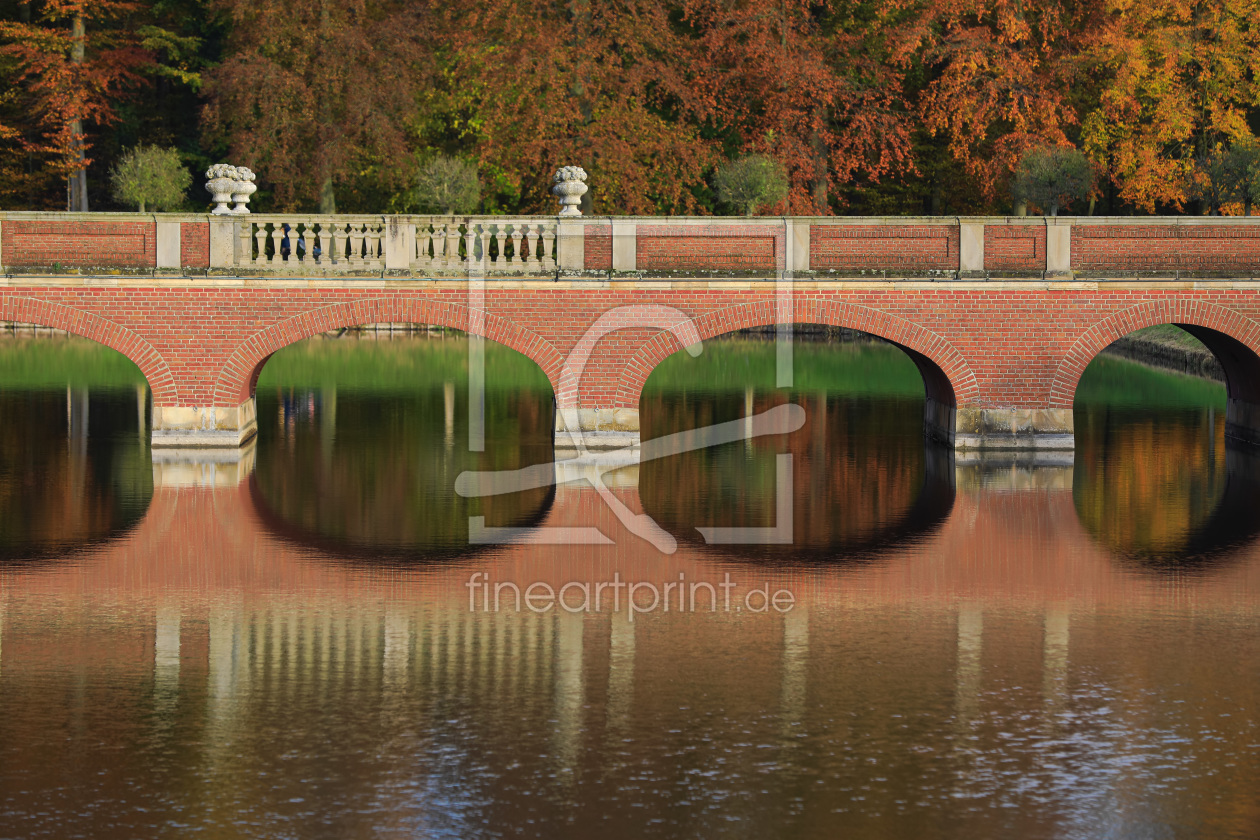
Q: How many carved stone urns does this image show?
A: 3